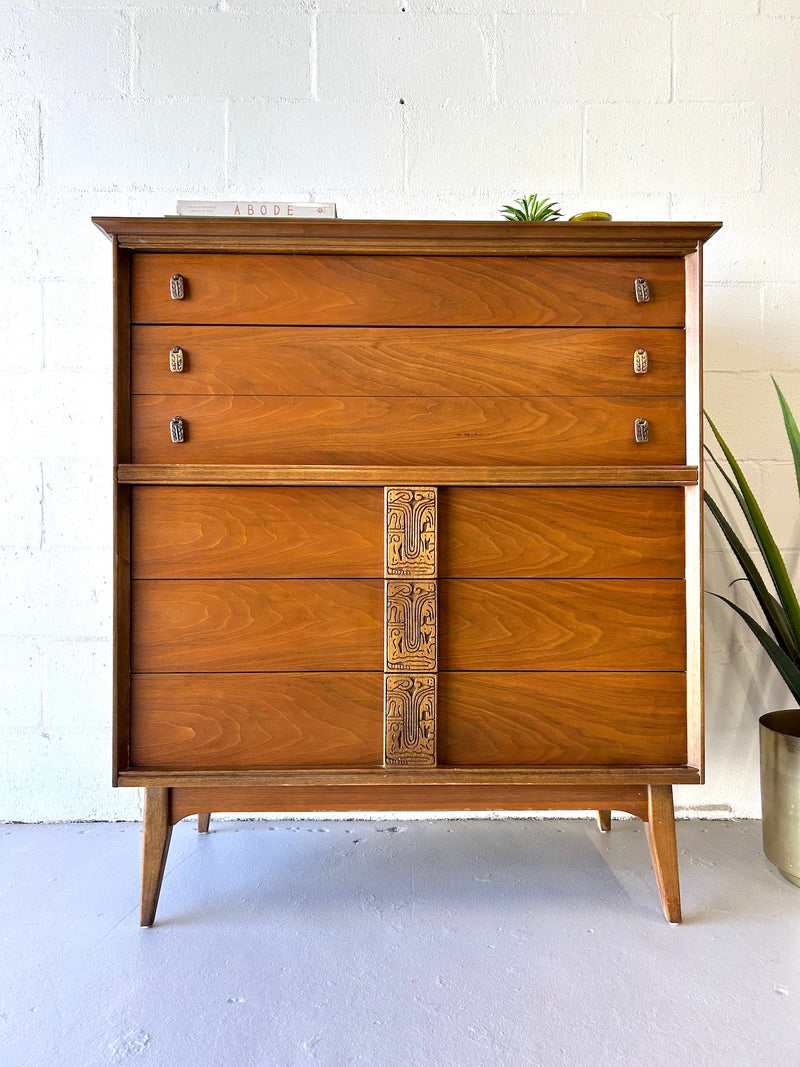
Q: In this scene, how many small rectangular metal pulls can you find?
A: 6